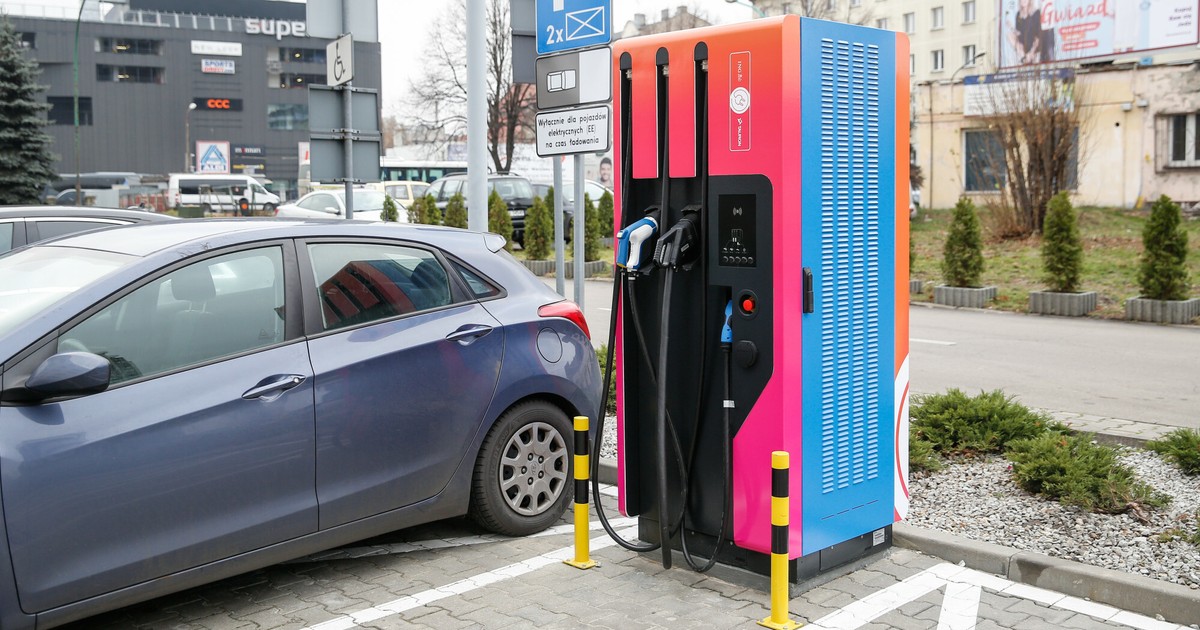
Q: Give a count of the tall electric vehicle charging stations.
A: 1